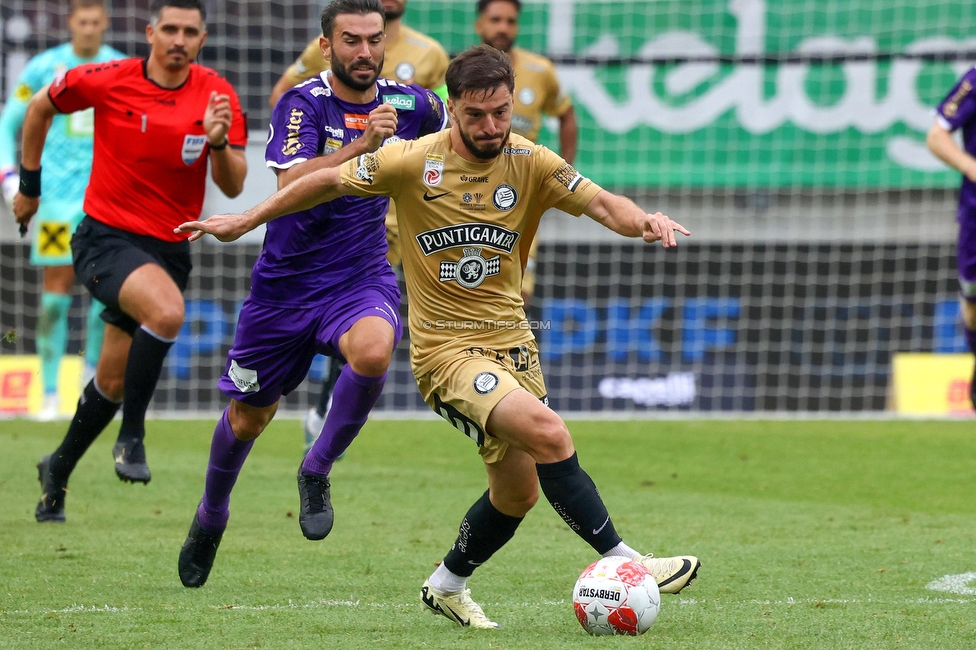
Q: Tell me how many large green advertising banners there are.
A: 1